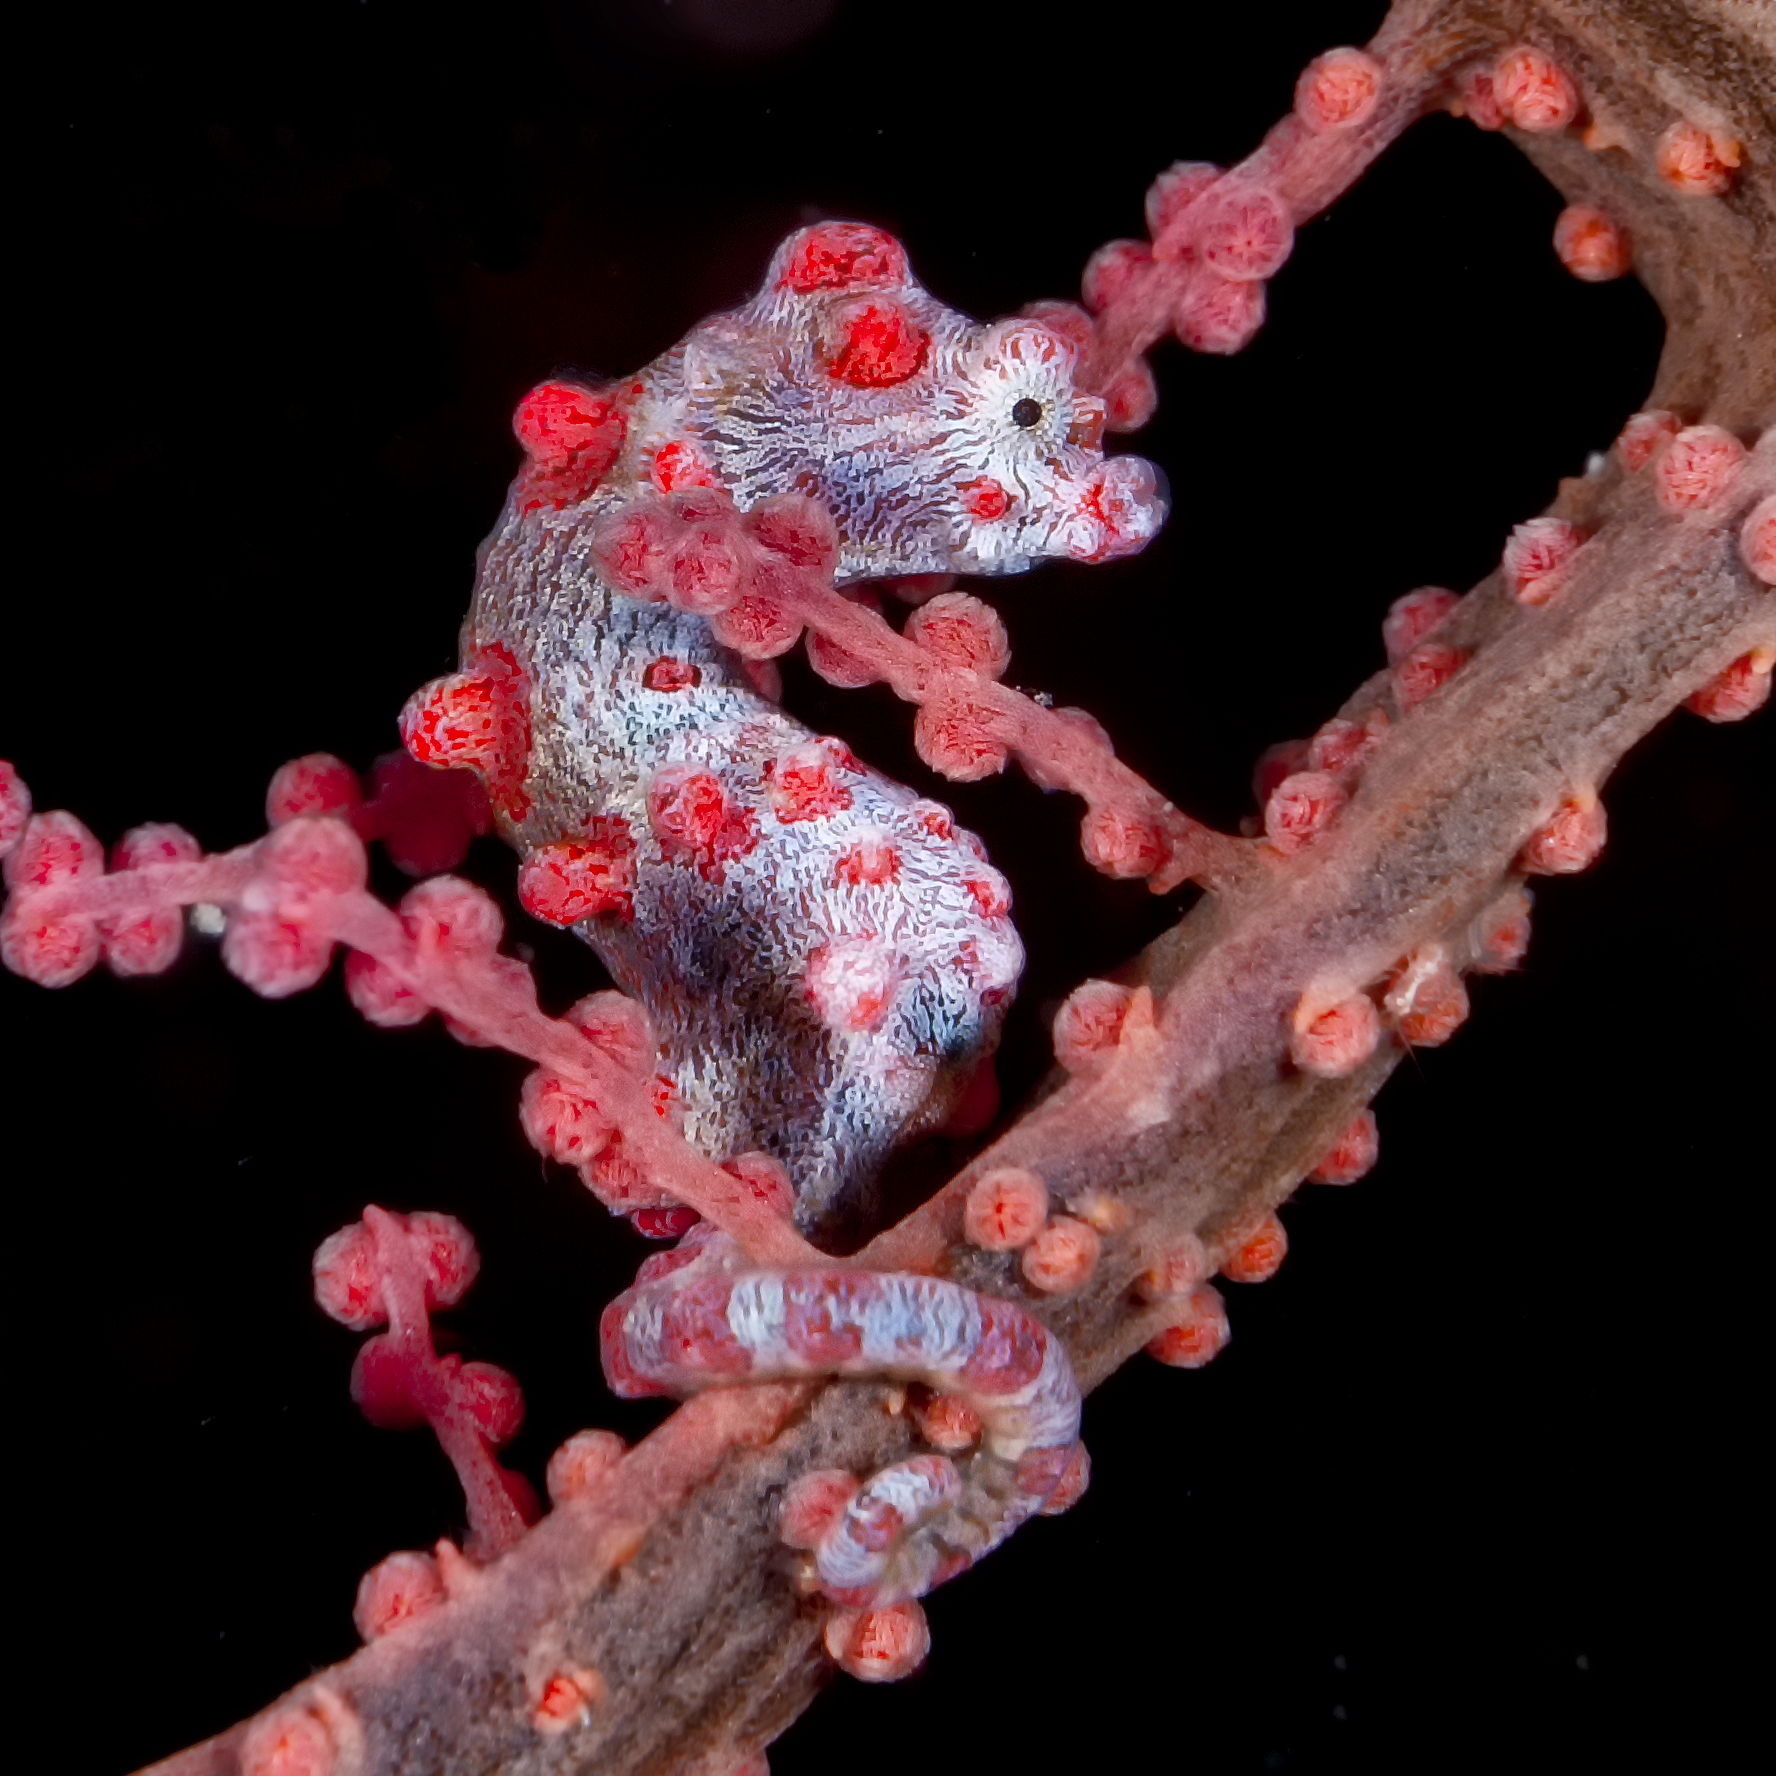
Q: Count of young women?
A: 0